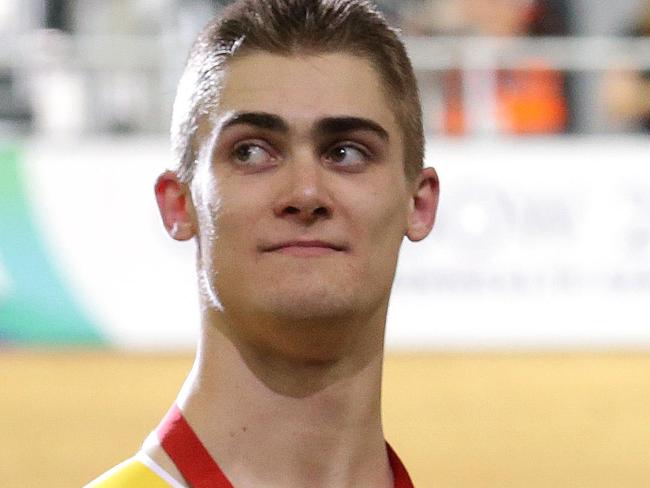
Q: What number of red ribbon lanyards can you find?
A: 1